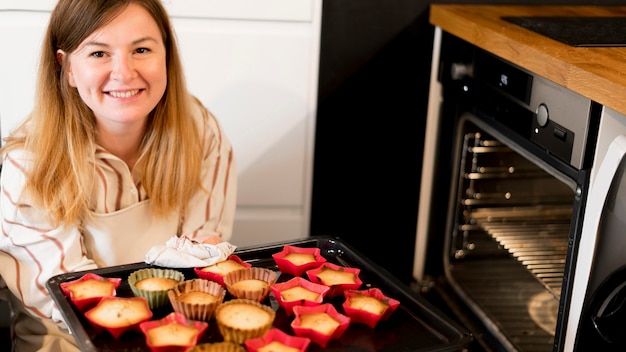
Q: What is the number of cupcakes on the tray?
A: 15